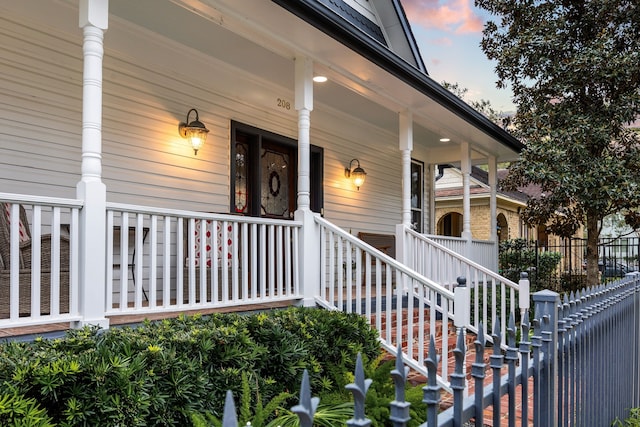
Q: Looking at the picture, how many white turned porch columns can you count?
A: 5